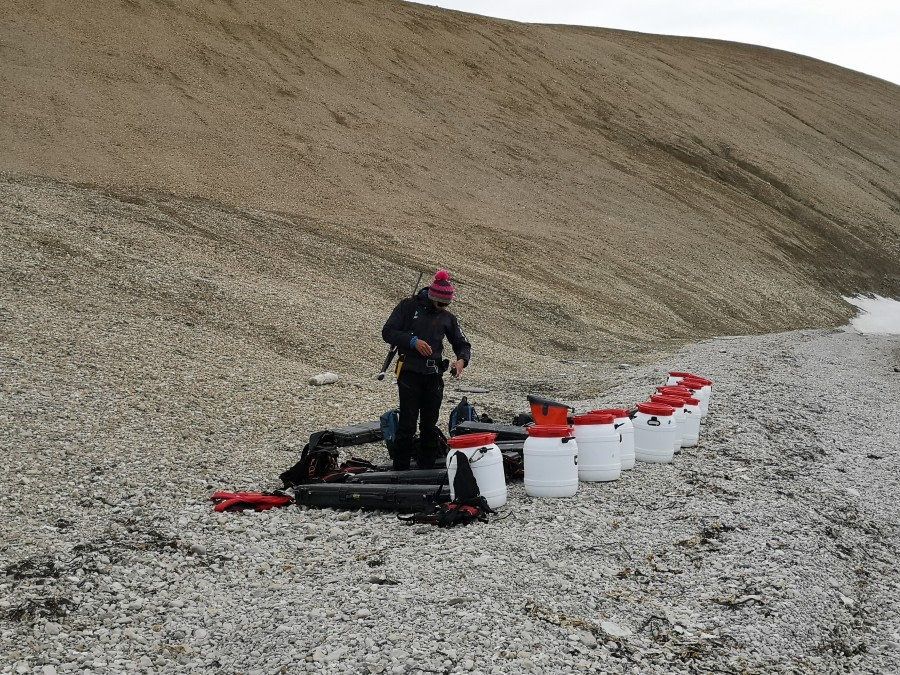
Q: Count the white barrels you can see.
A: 12